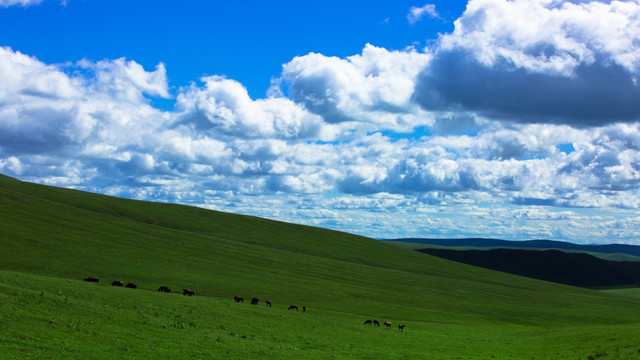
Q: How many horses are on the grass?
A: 14